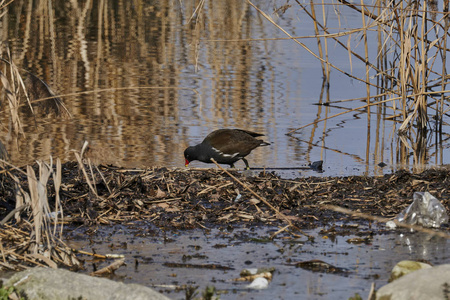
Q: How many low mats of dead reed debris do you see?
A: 1